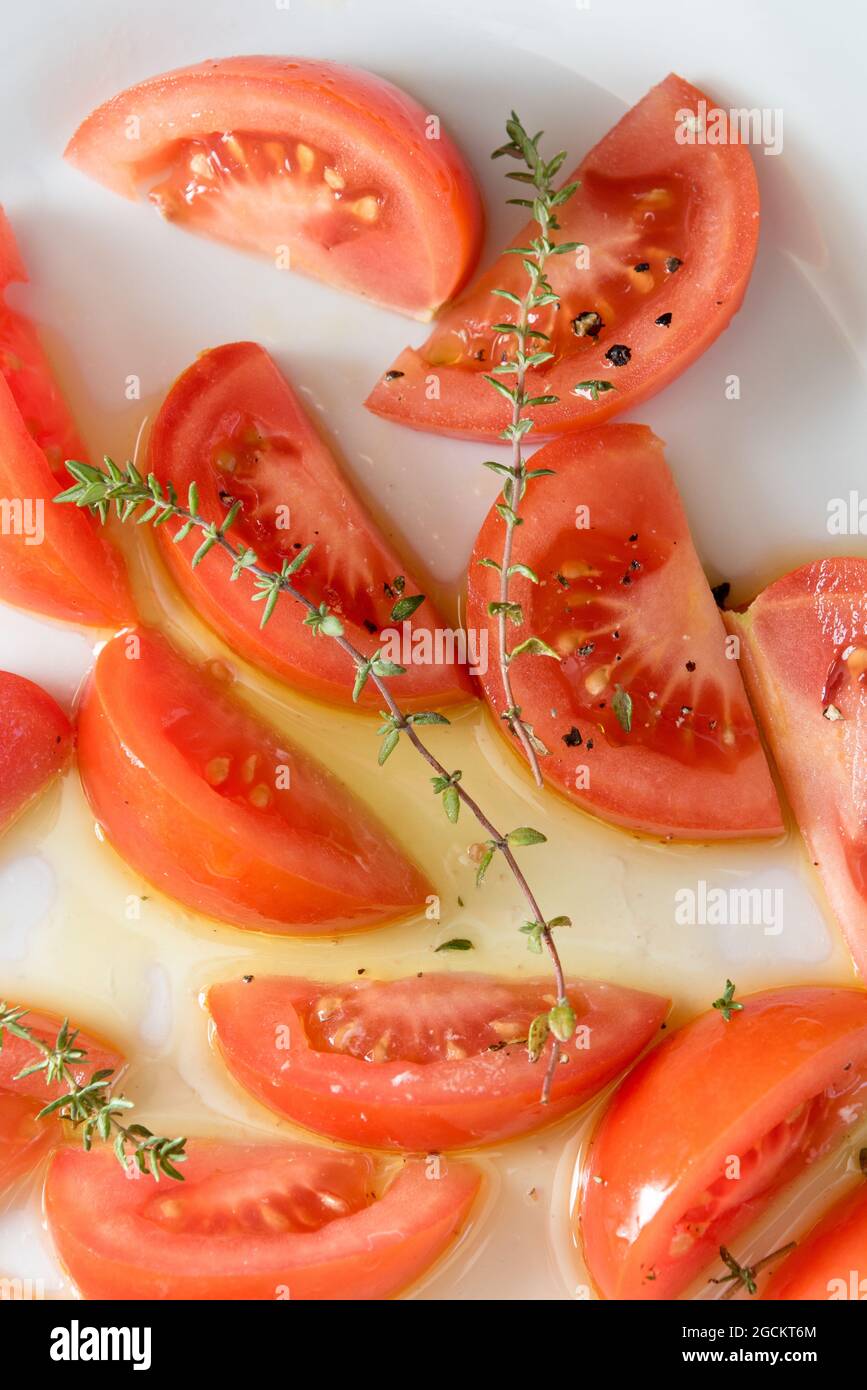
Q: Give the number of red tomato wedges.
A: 13